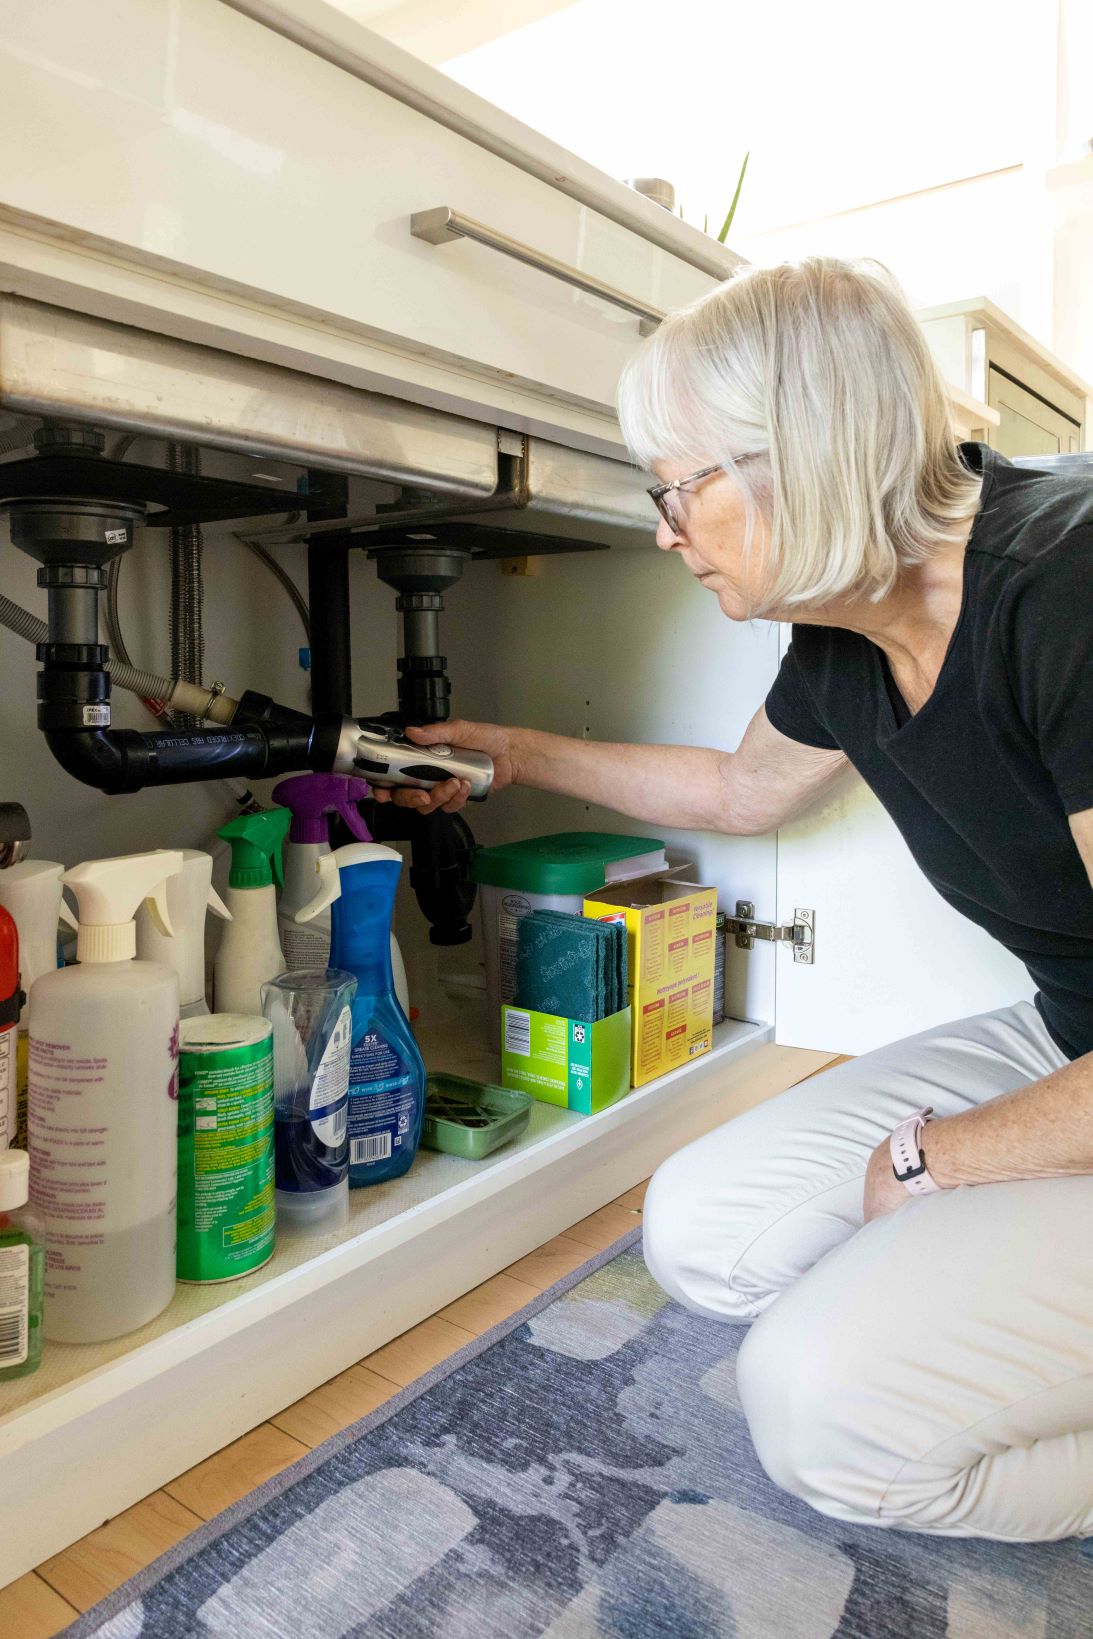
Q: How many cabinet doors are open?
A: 1